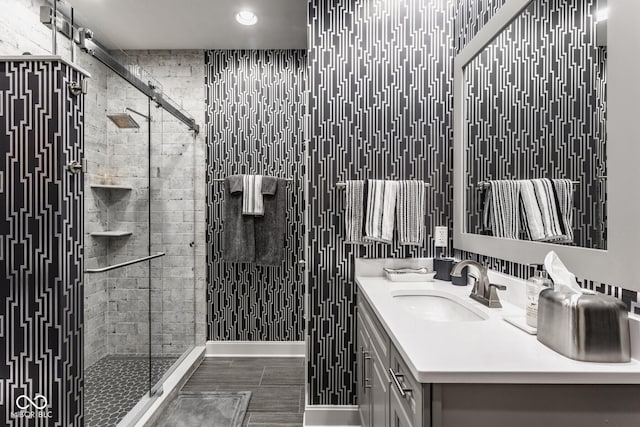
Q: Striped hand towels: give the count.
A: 4